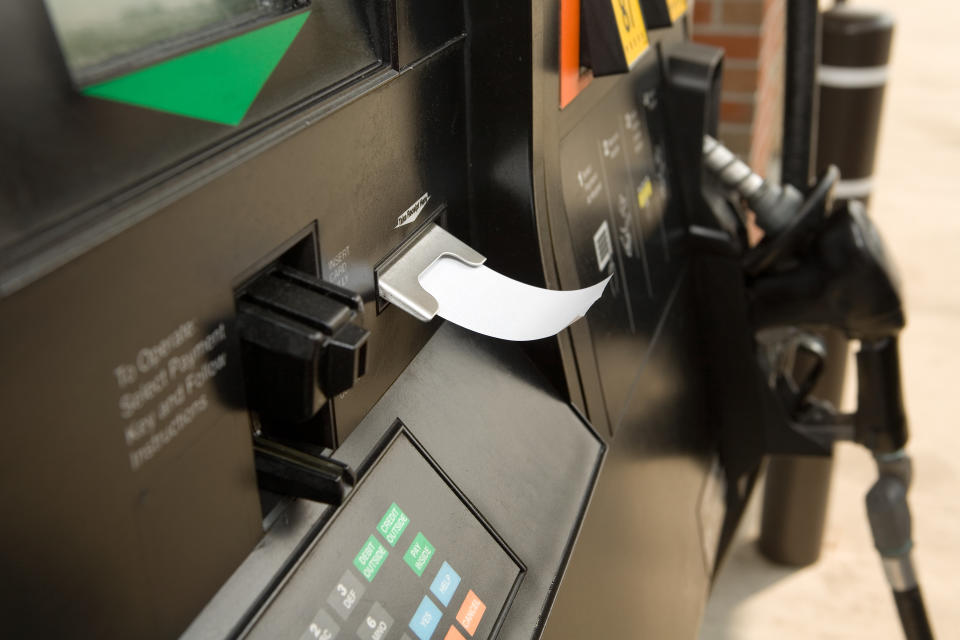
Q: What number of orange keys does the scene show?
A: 2